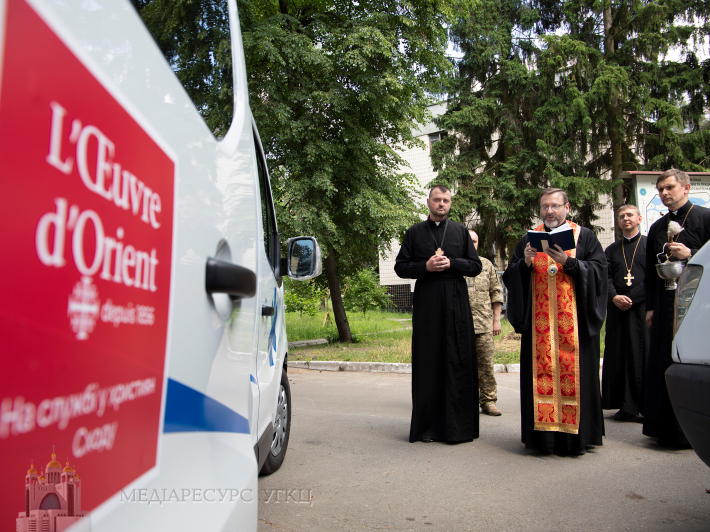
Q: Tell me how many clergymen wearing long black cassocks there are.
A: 4